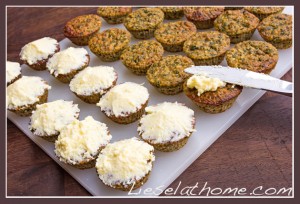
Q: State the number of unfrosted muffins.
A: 14